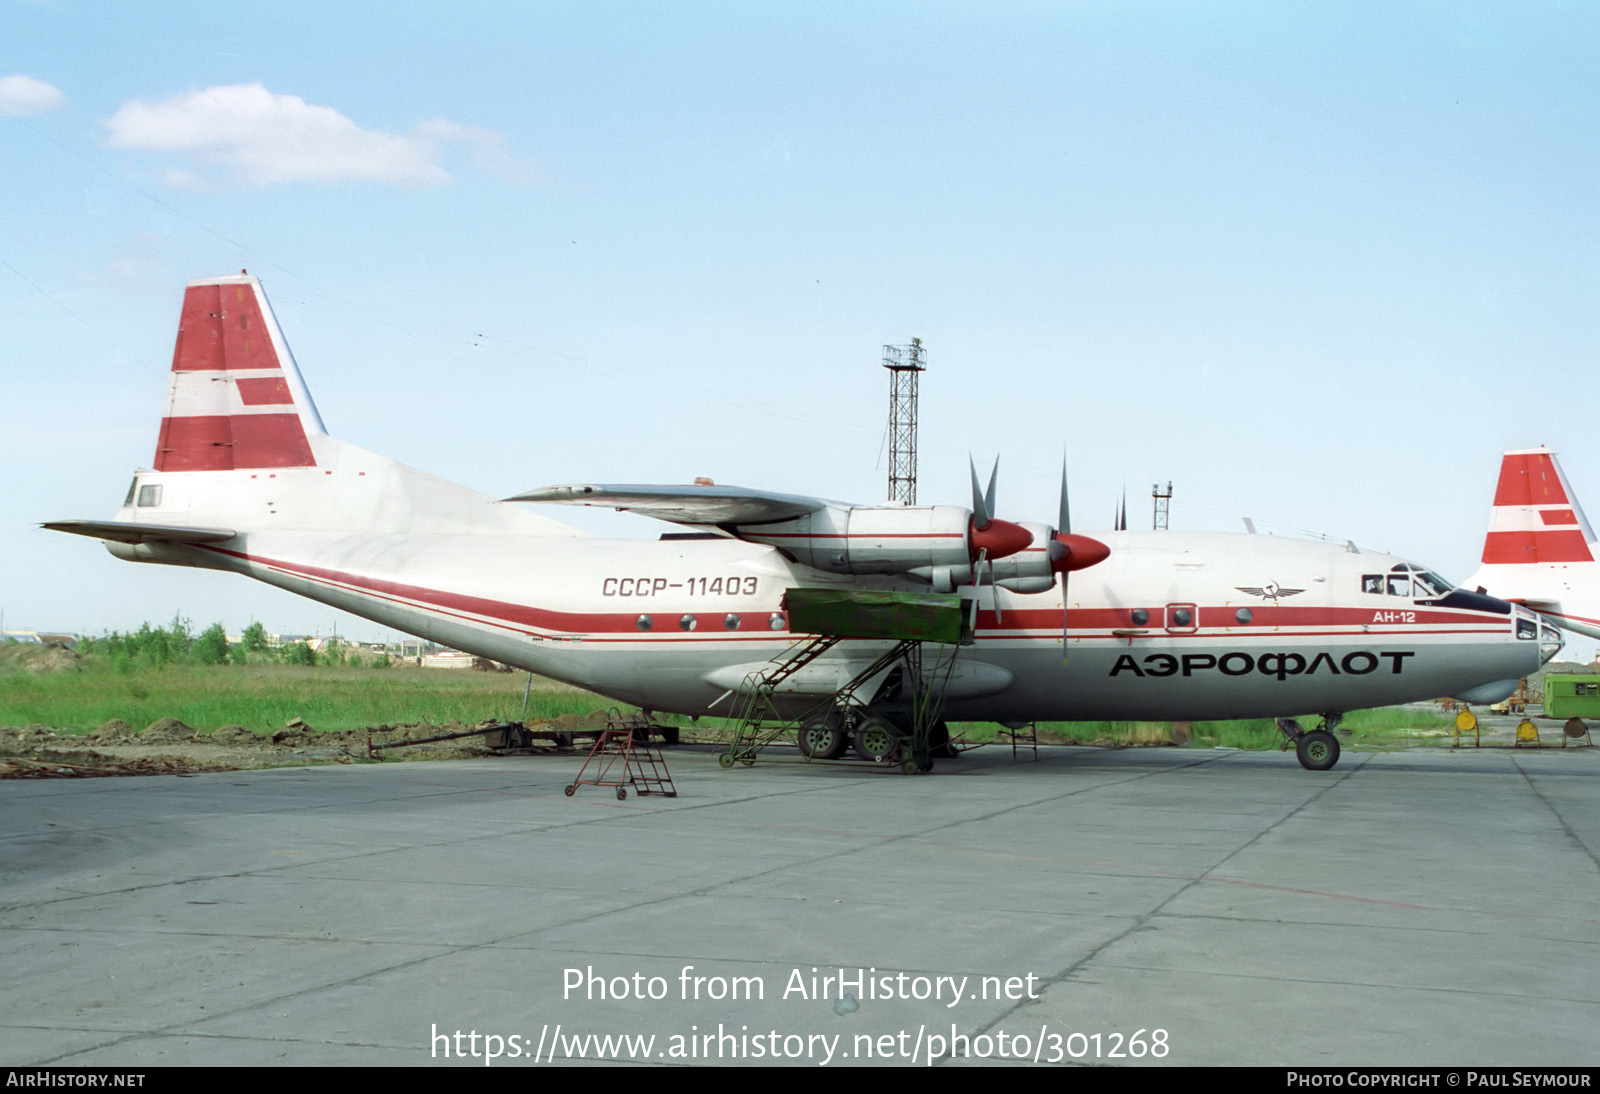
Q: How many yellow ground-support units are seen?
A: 2